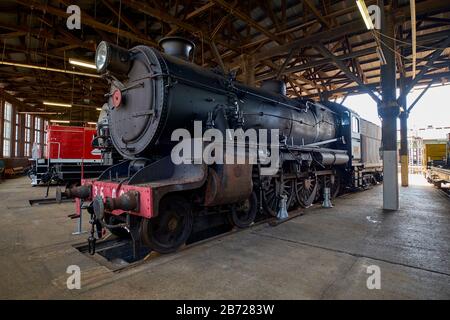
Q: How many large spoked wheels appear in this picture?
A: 3